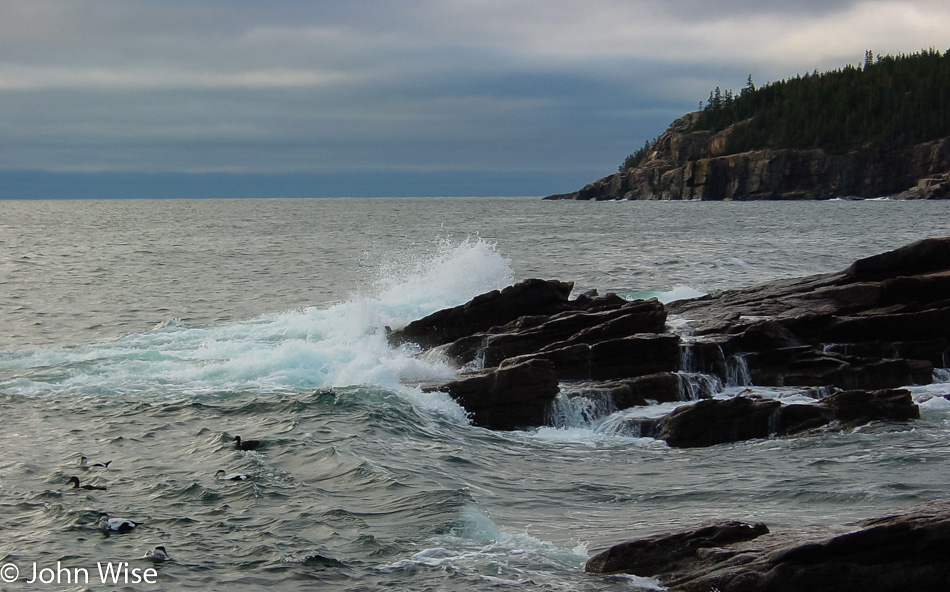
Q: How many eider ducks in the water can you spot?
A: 6